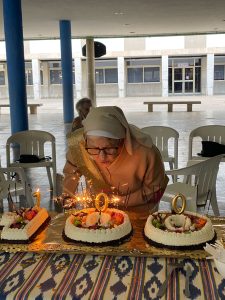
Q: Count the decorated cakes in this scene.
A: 3